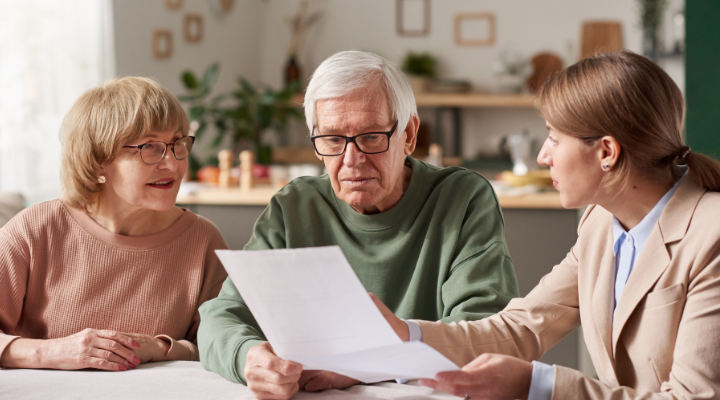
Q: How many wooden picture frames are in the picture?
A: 5